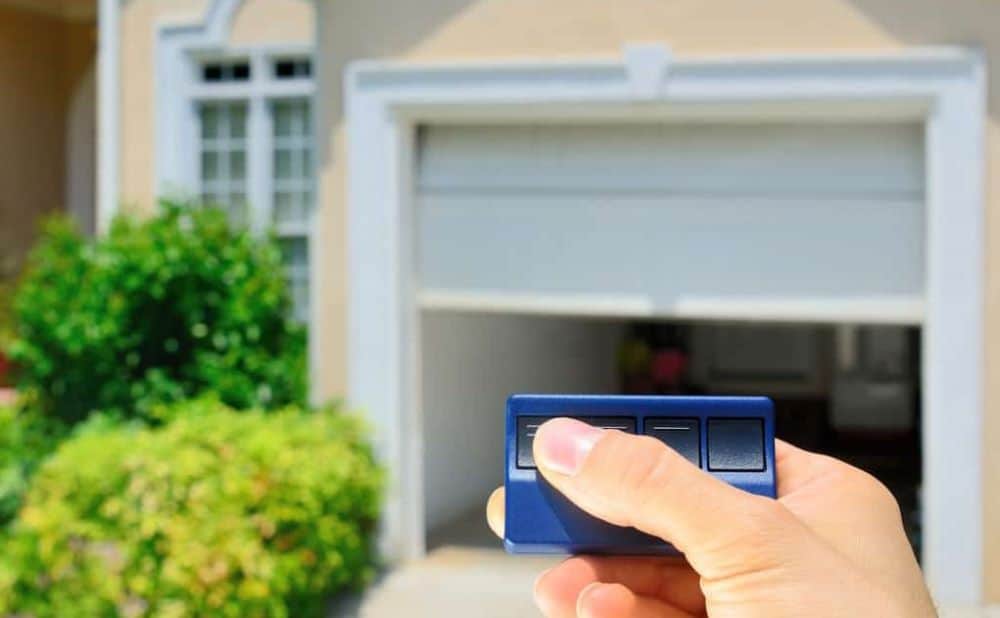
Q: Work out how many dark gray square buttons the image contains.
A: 4